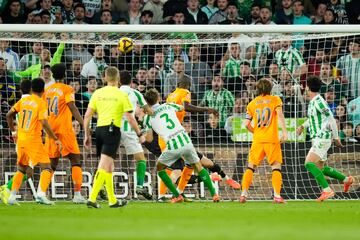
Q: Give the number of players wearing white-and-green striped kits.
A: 3